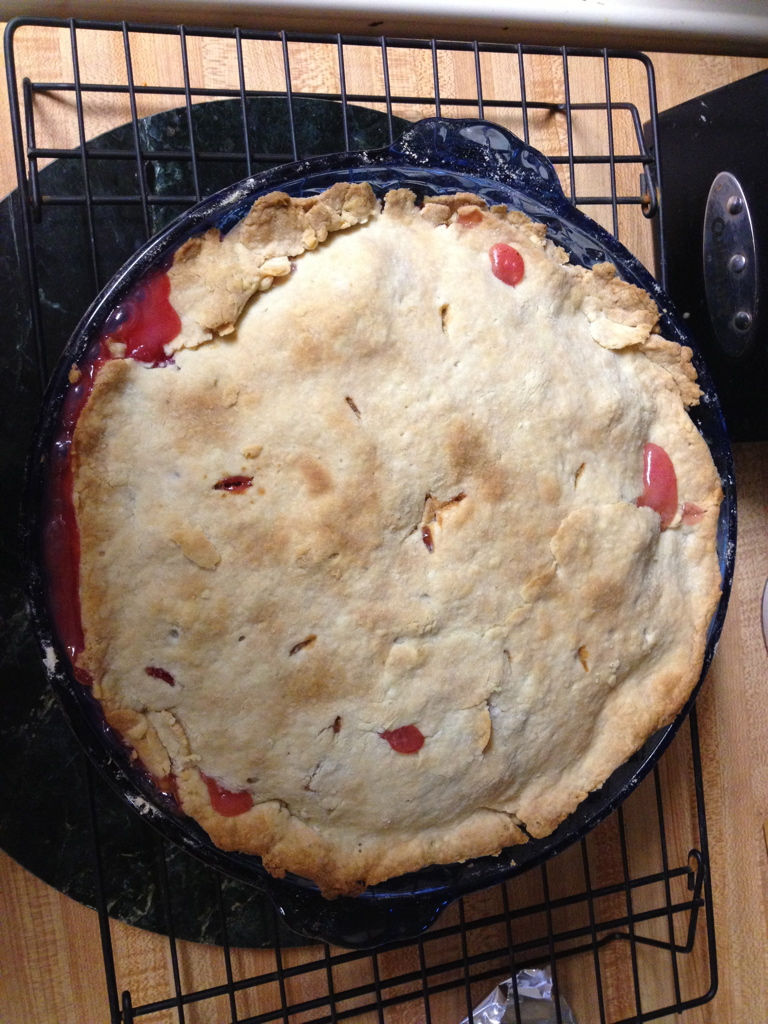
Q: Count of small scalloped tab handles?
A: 2